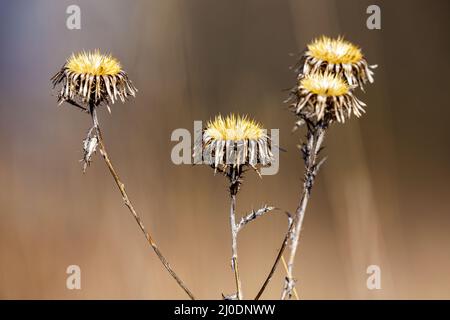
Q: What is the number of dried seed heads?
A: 4